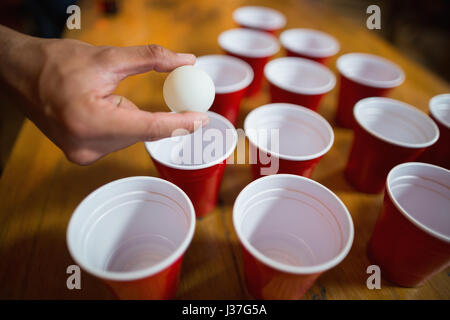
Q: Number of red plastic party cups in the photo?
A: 13